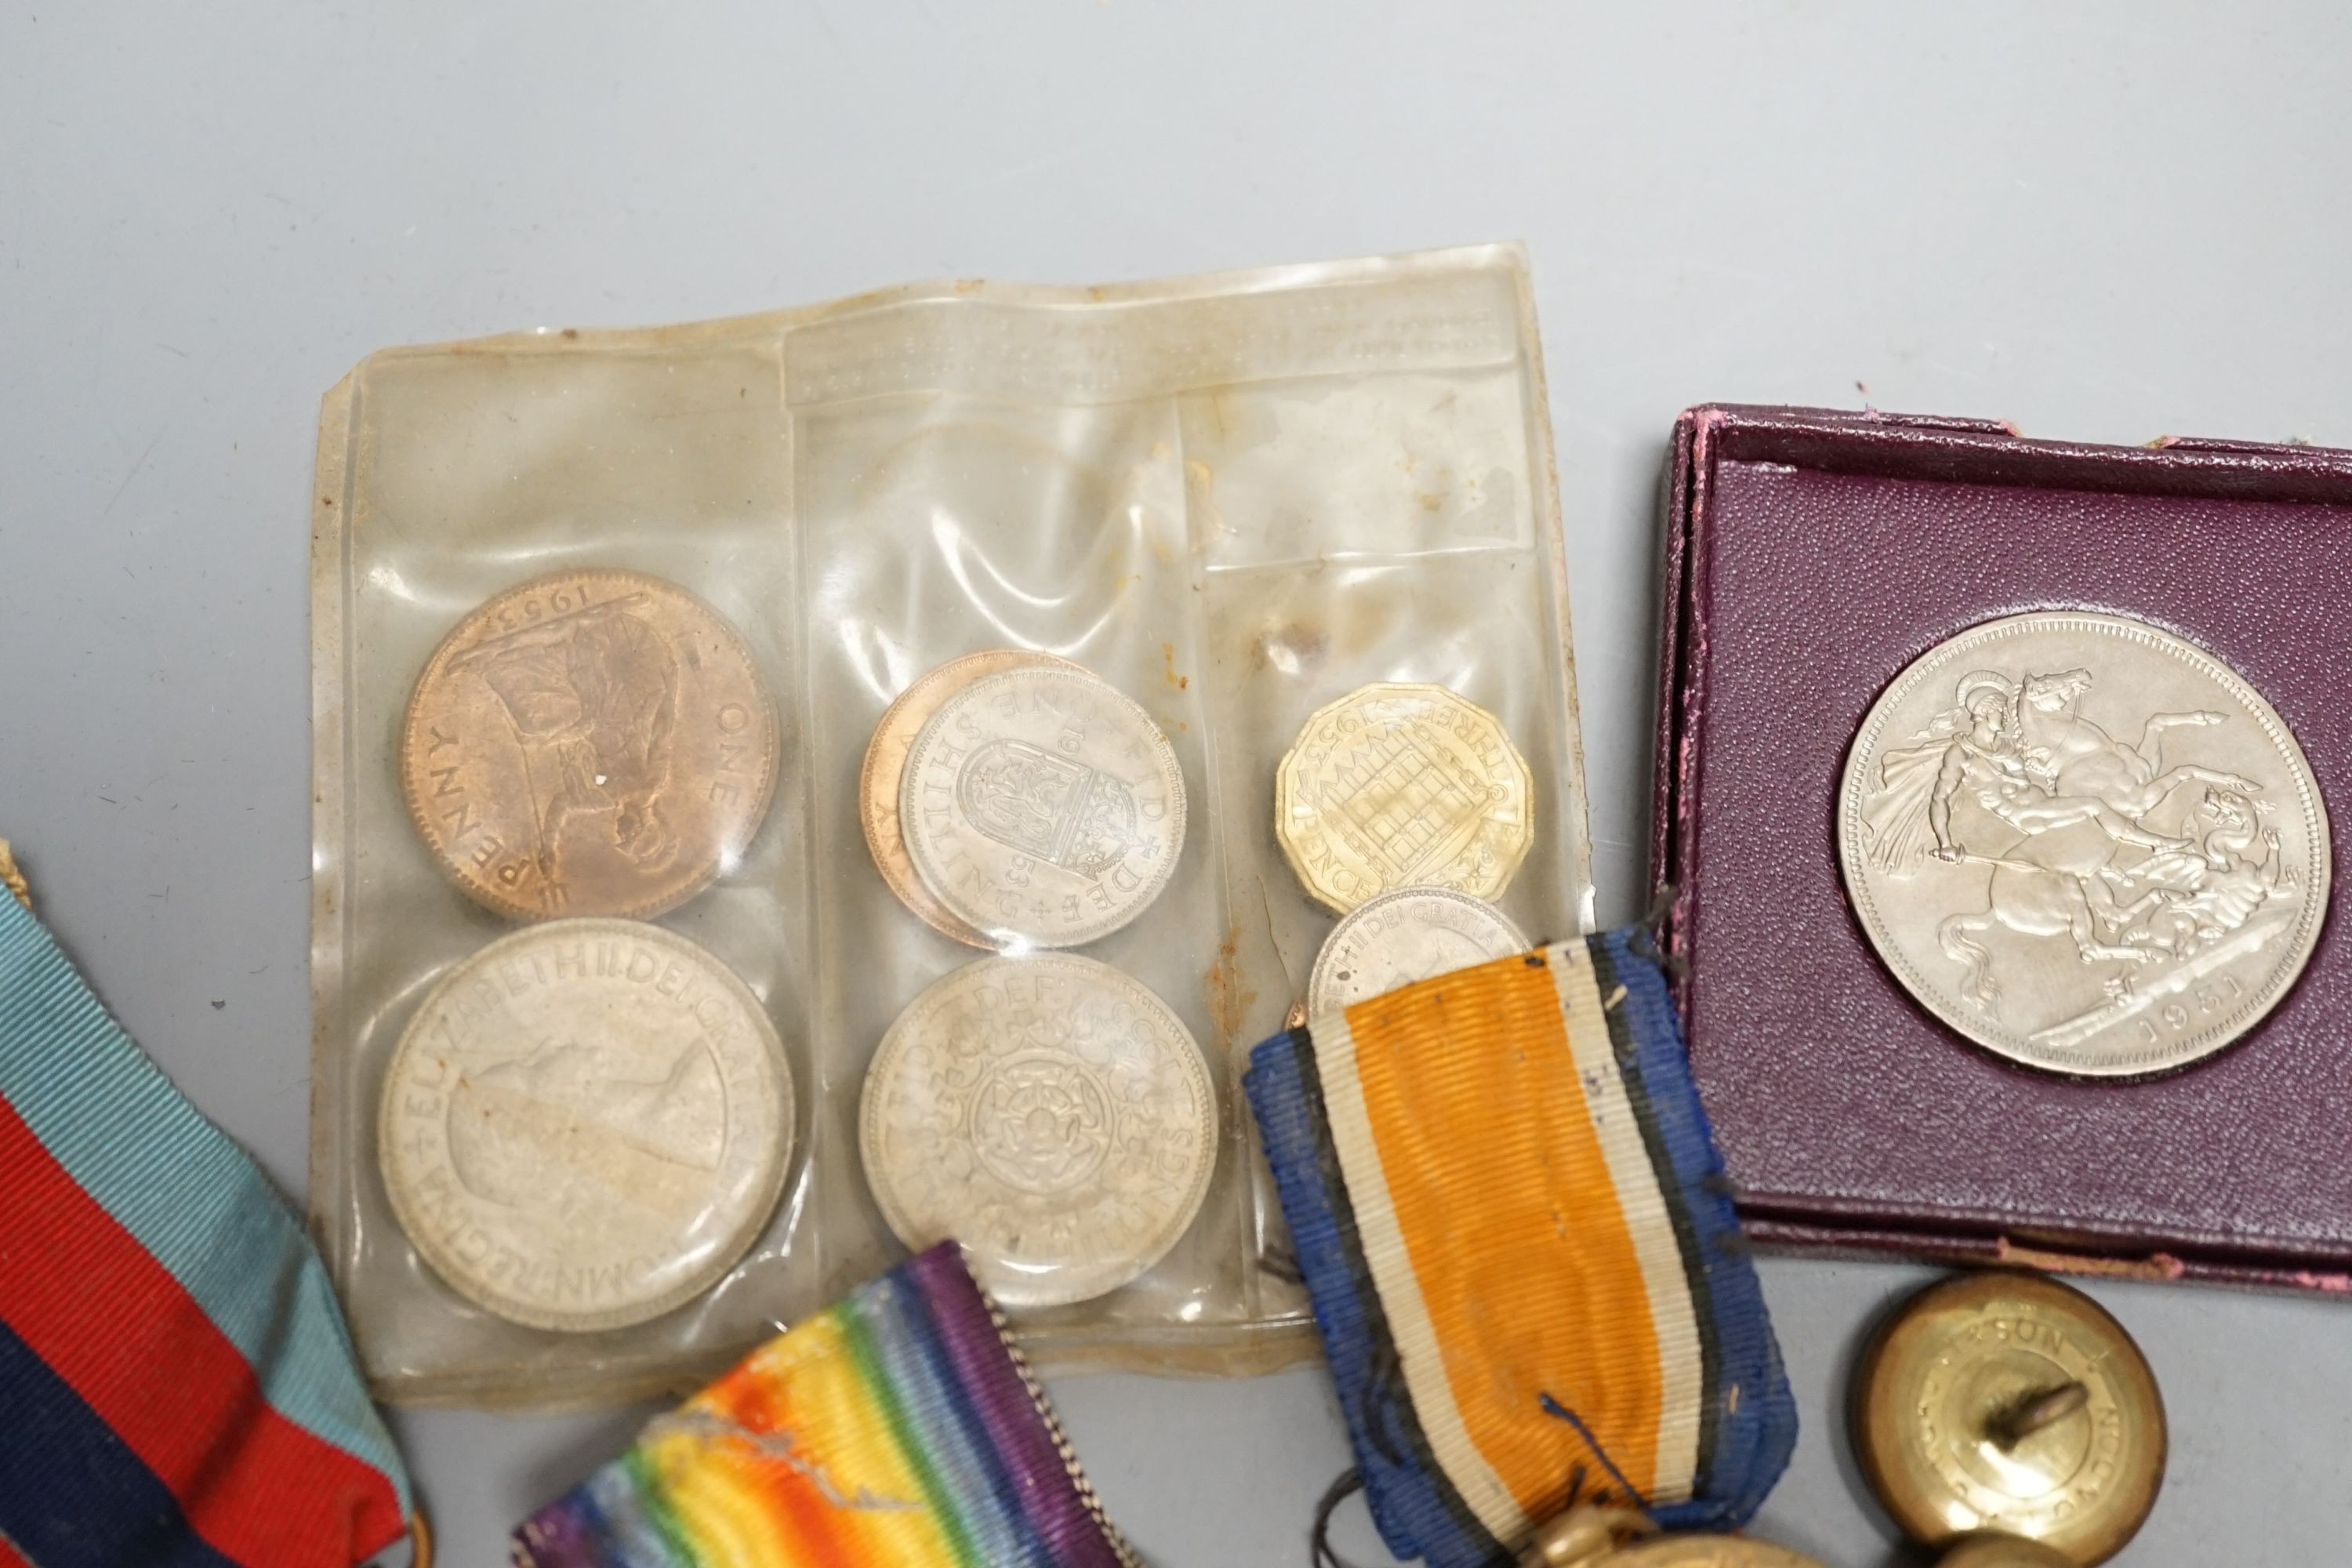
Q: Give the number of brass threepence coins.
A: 1